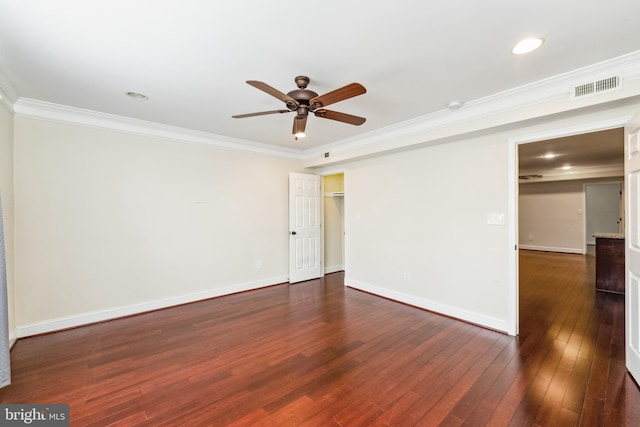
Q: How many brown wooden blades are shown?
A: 5